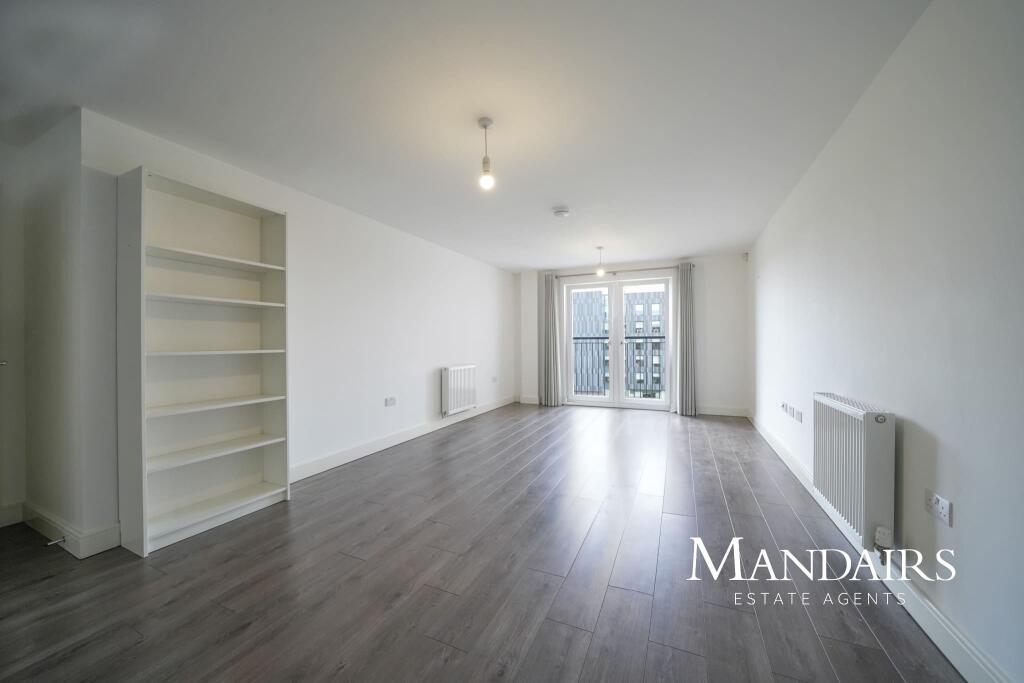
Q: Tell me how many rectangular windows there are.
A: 2